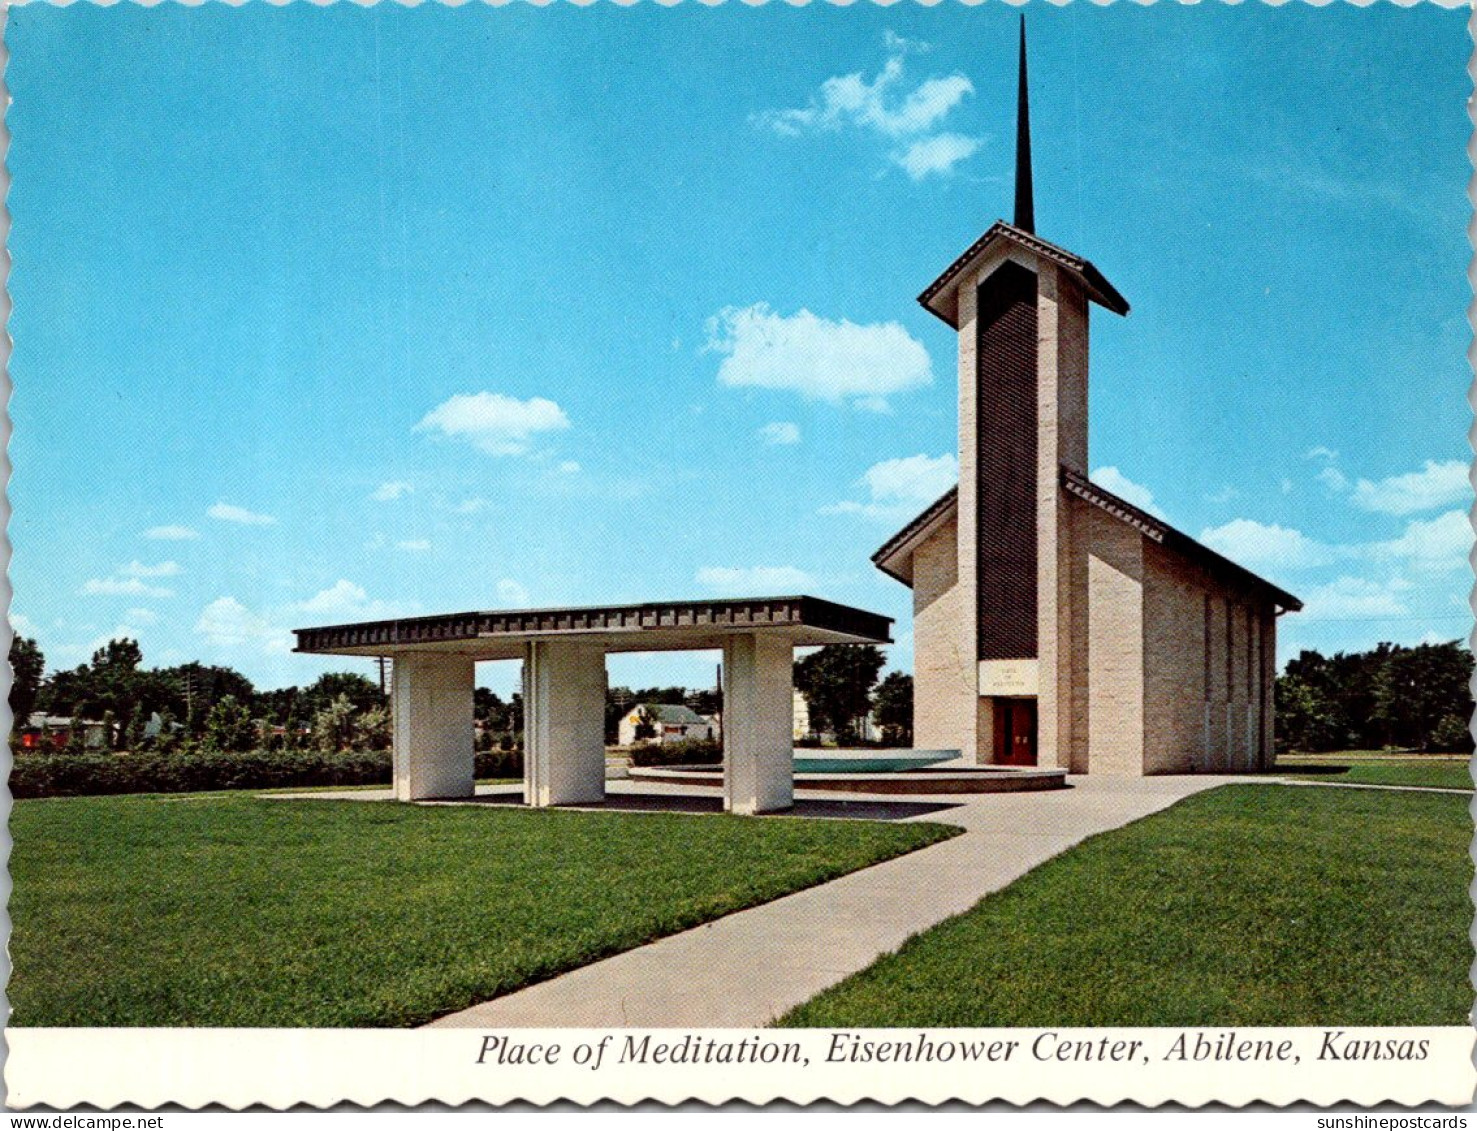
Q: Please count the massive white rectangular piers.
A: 3